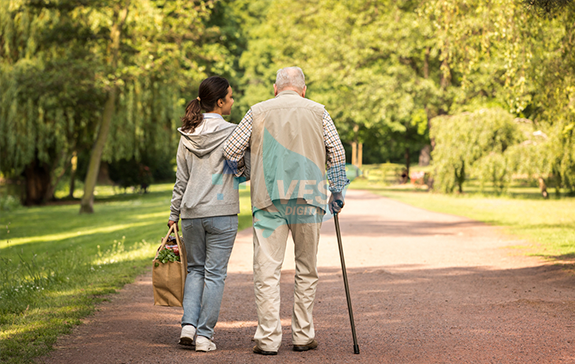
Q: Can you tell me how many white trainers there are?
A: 2